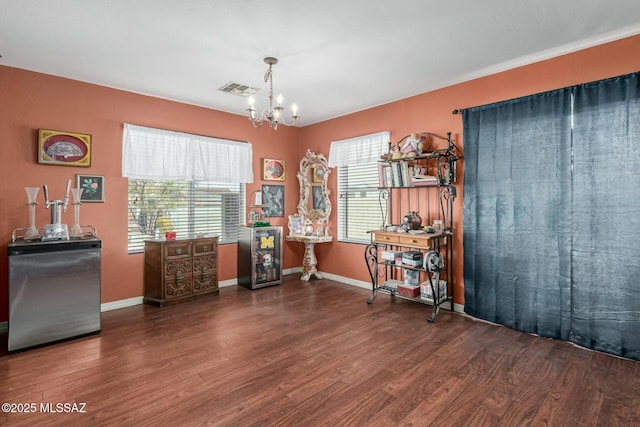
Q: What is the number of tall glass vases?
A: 2